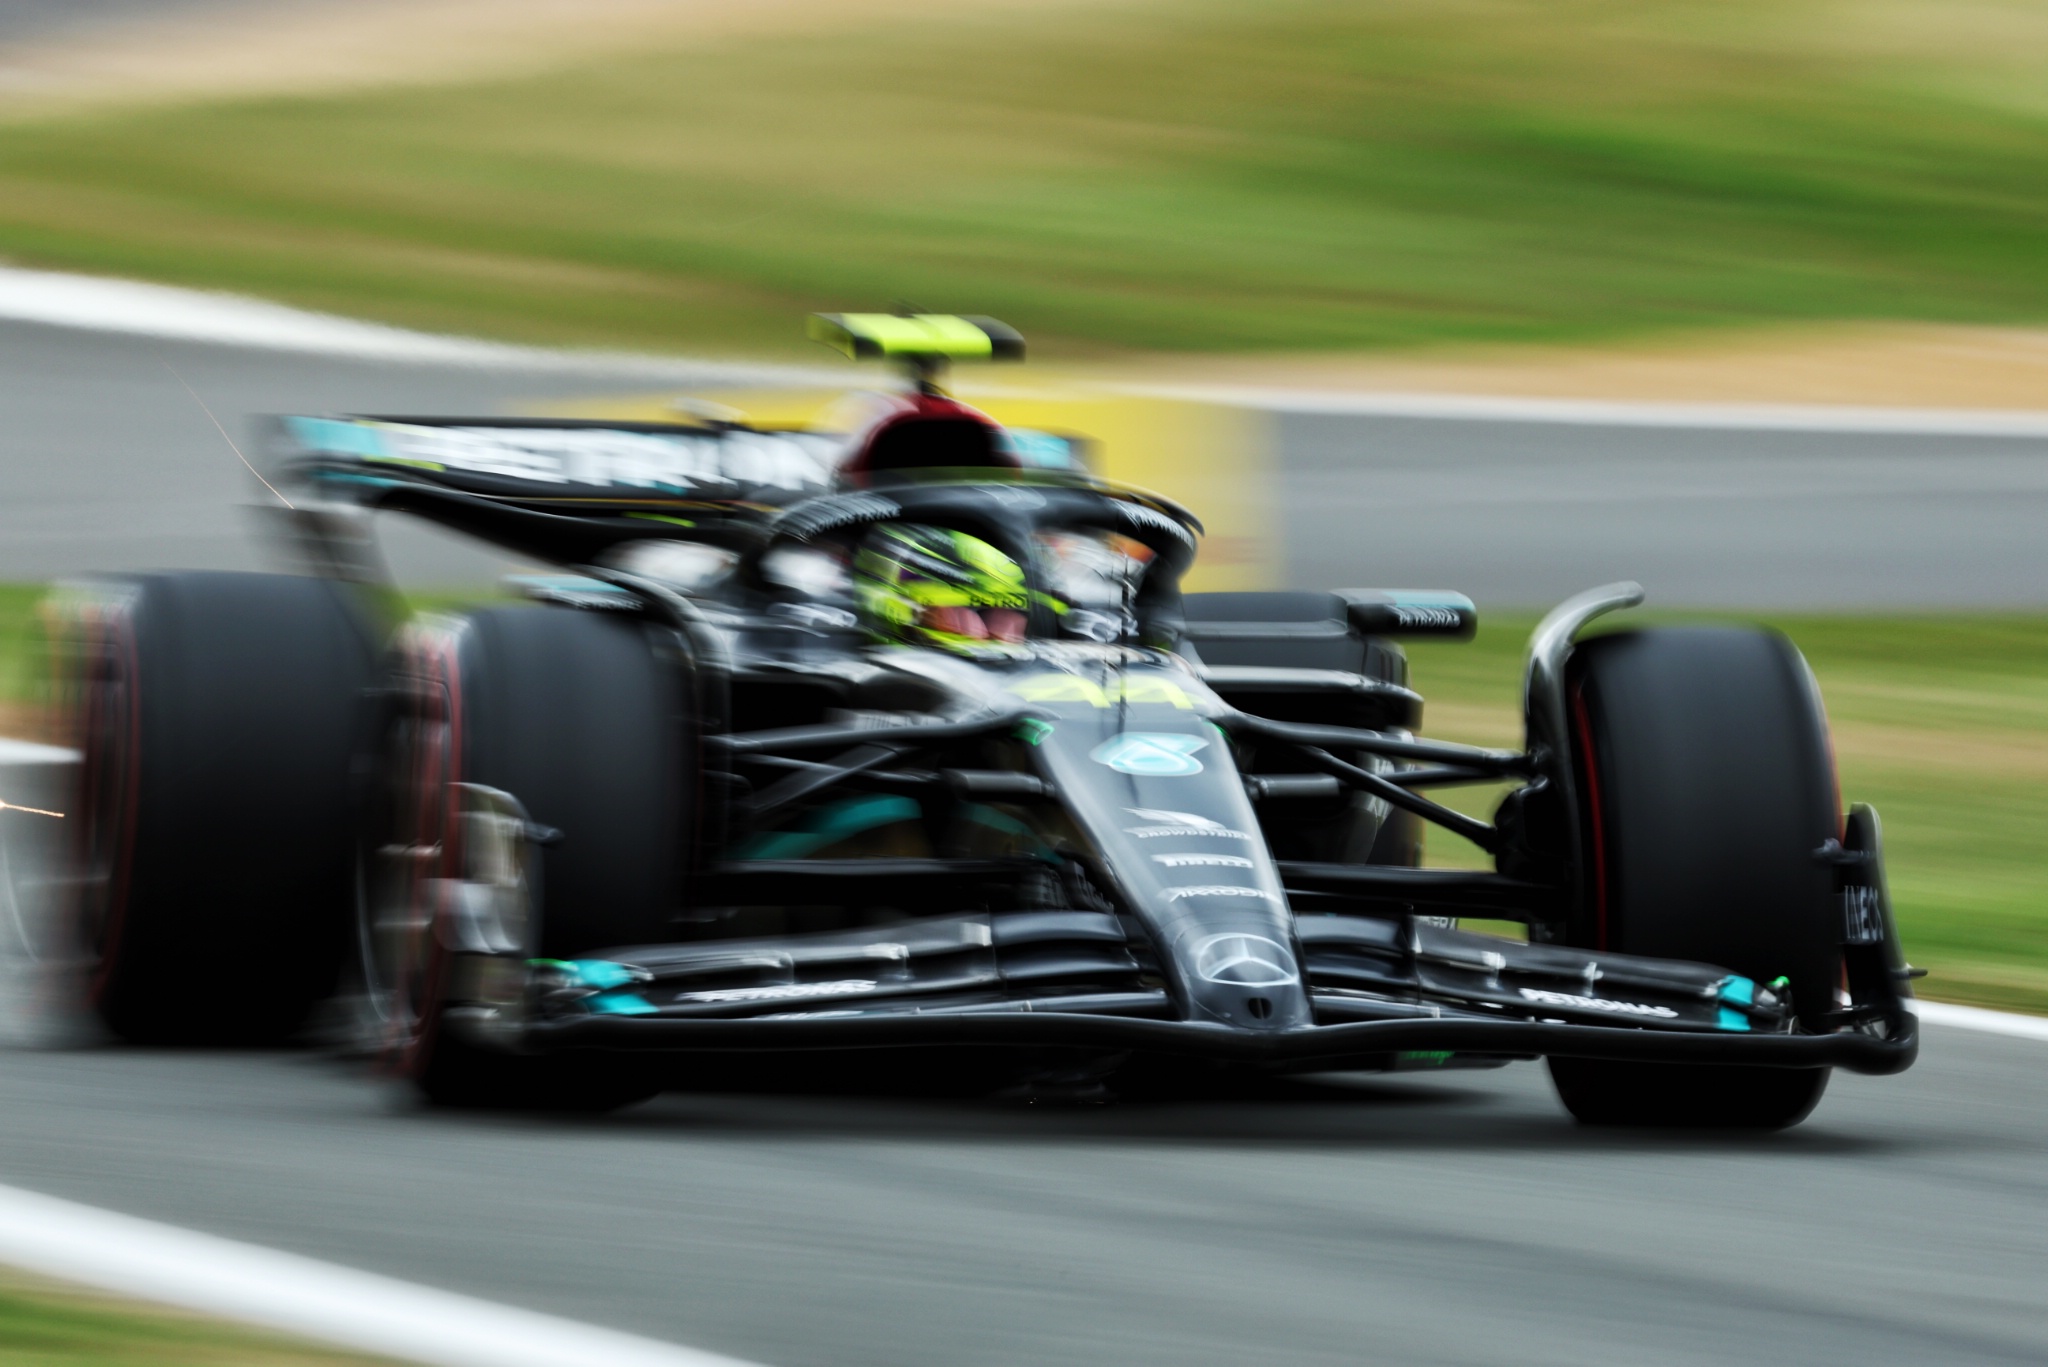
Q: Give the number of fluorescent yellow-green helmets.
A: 1